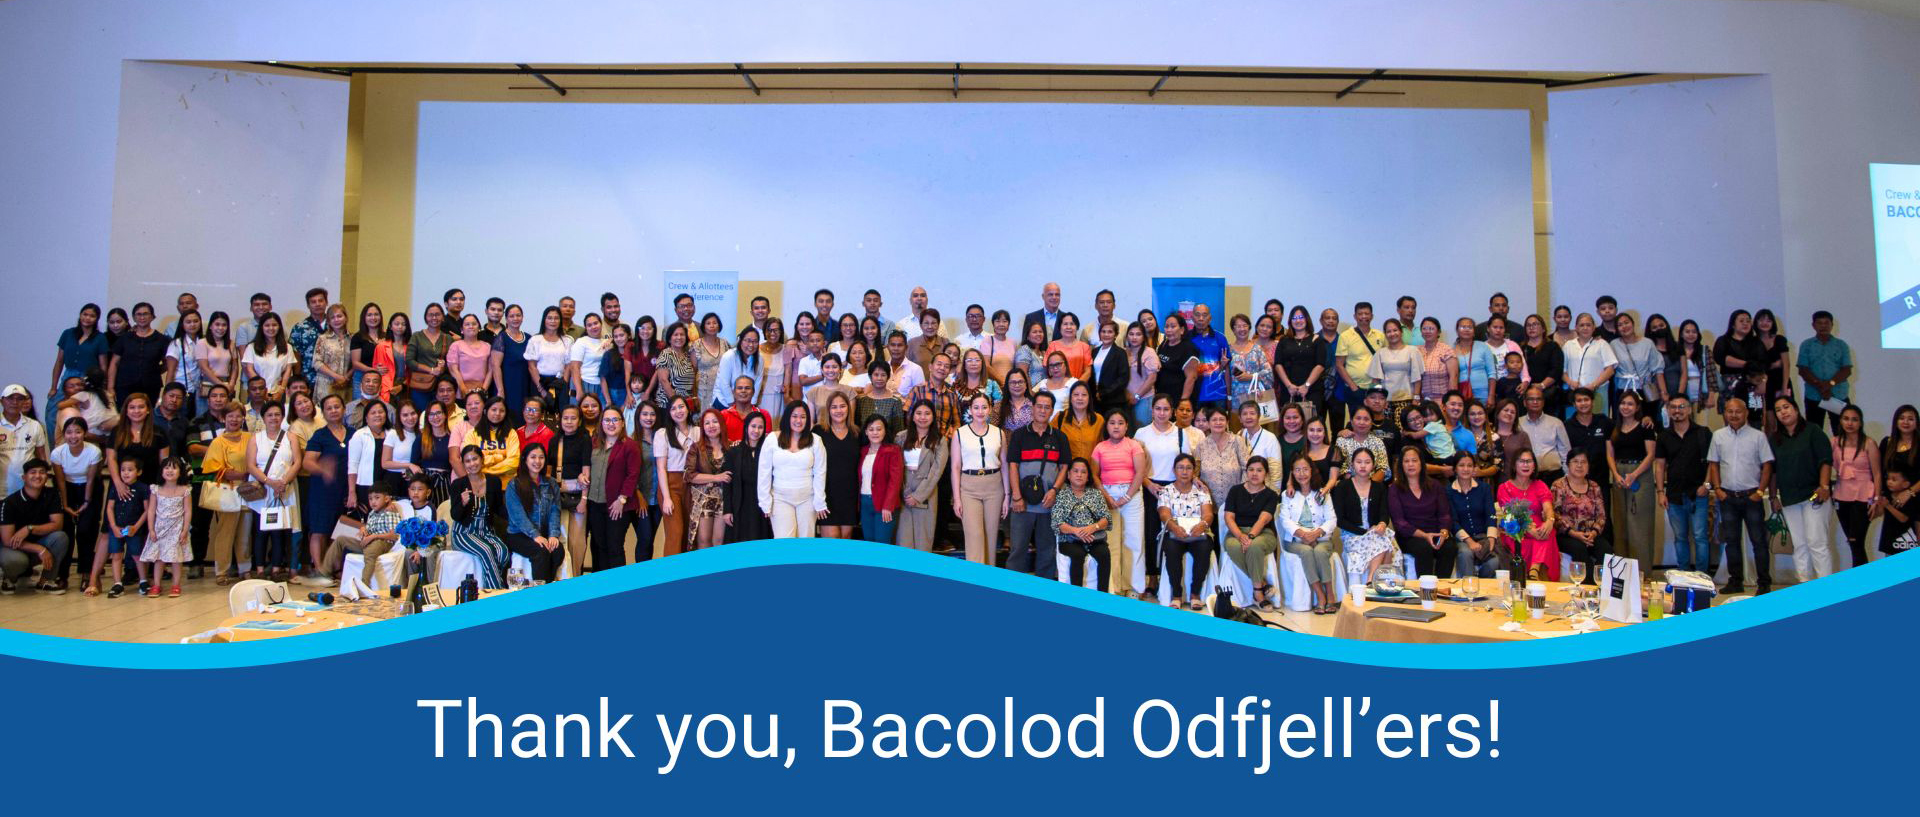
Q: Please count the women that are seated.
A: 11